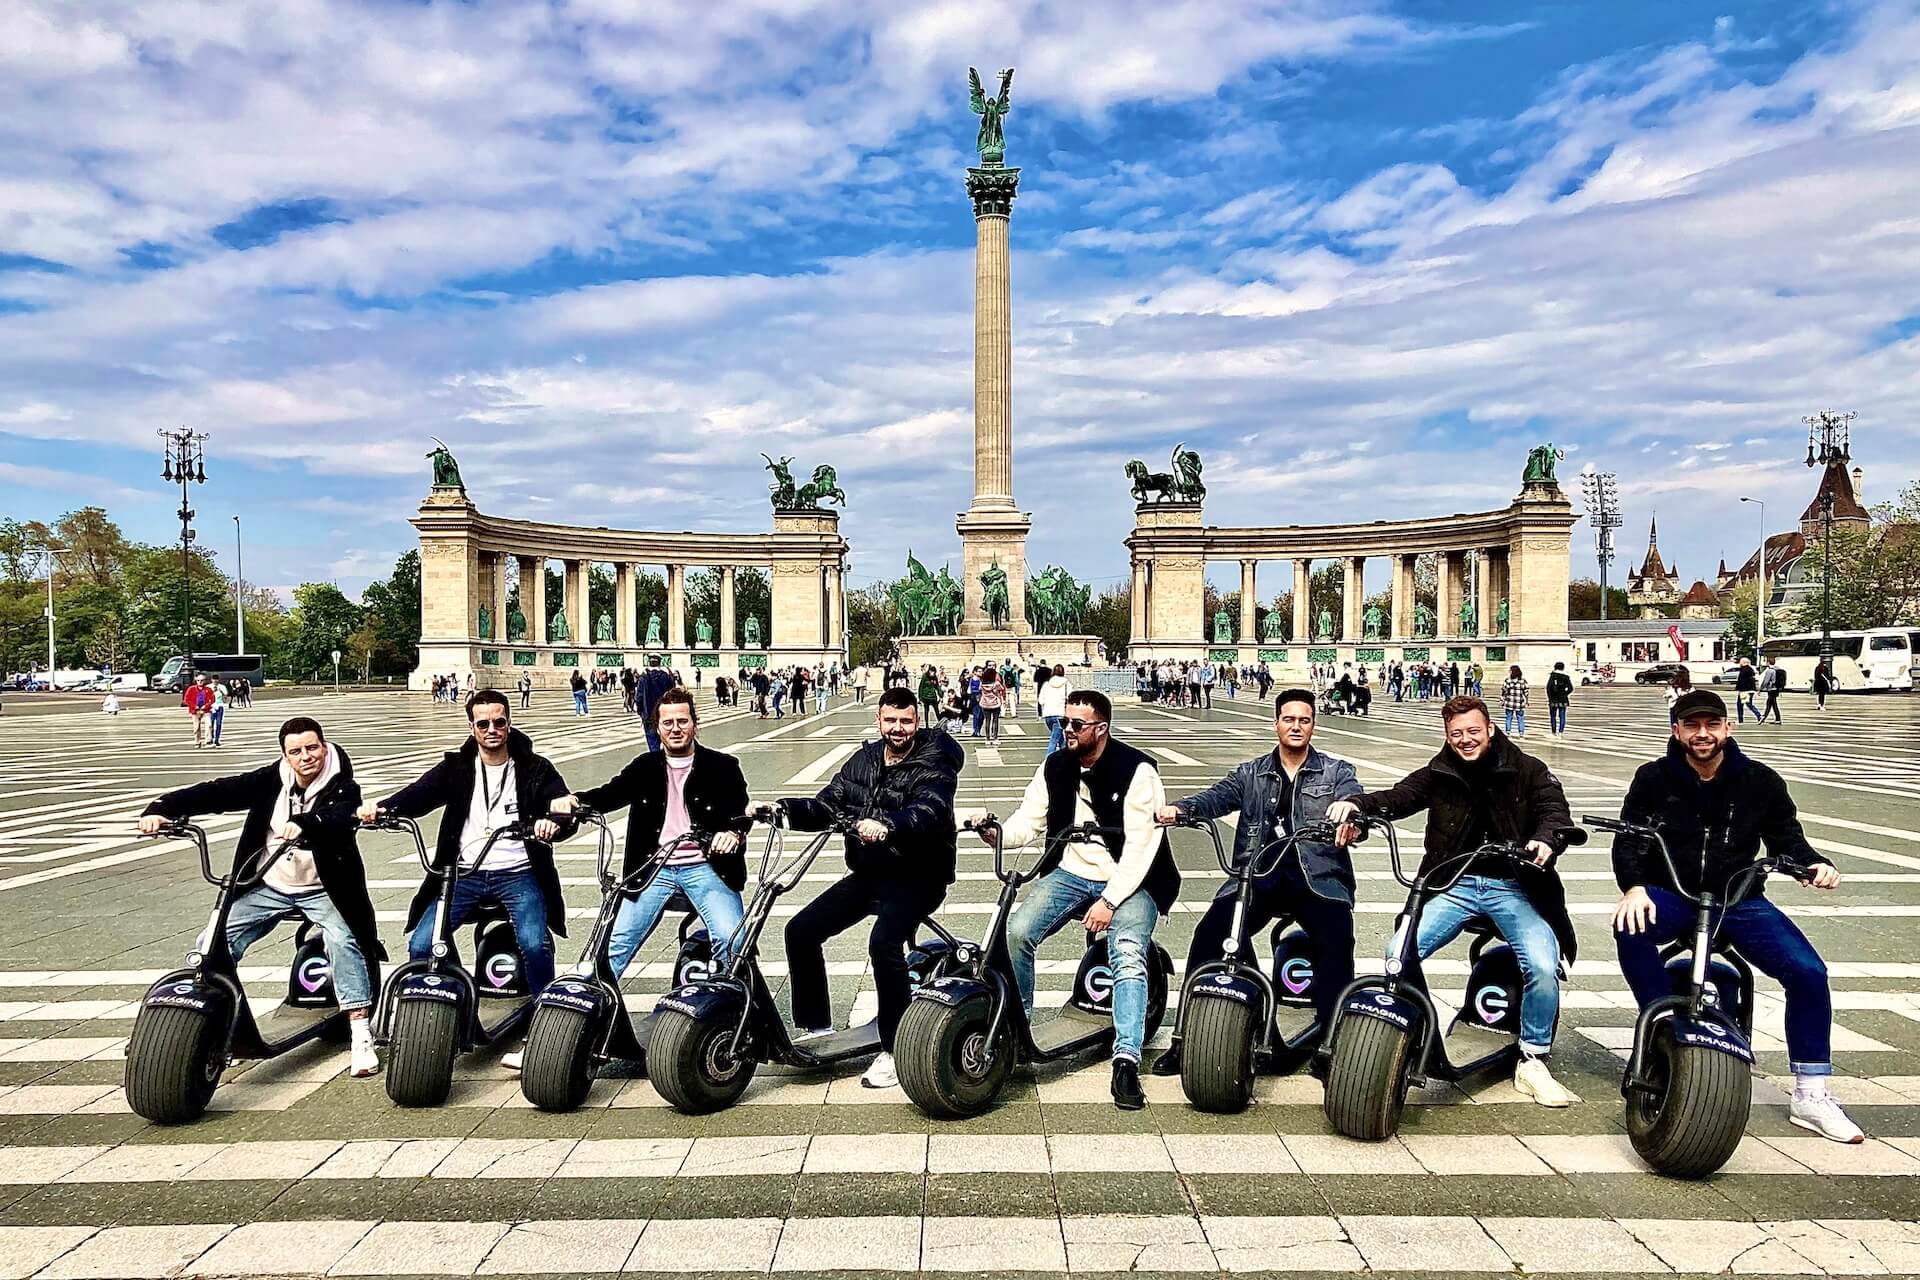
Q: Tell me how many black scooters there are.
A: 8